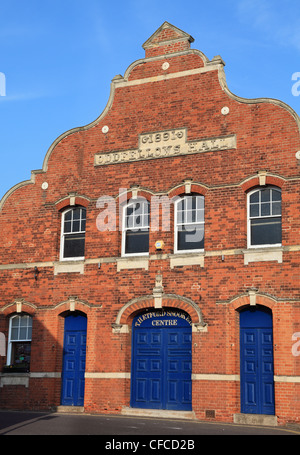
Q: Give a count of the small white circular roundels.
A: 5